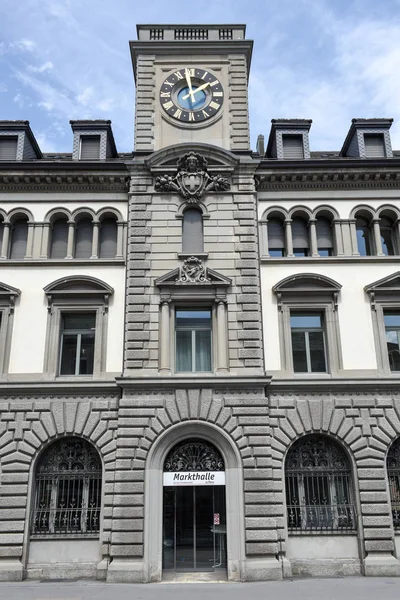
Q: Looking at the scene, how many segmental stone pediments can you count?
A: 3